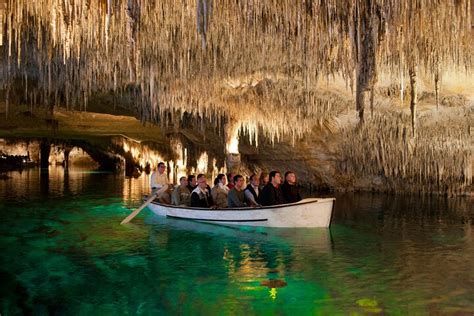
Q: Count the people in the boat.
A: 11